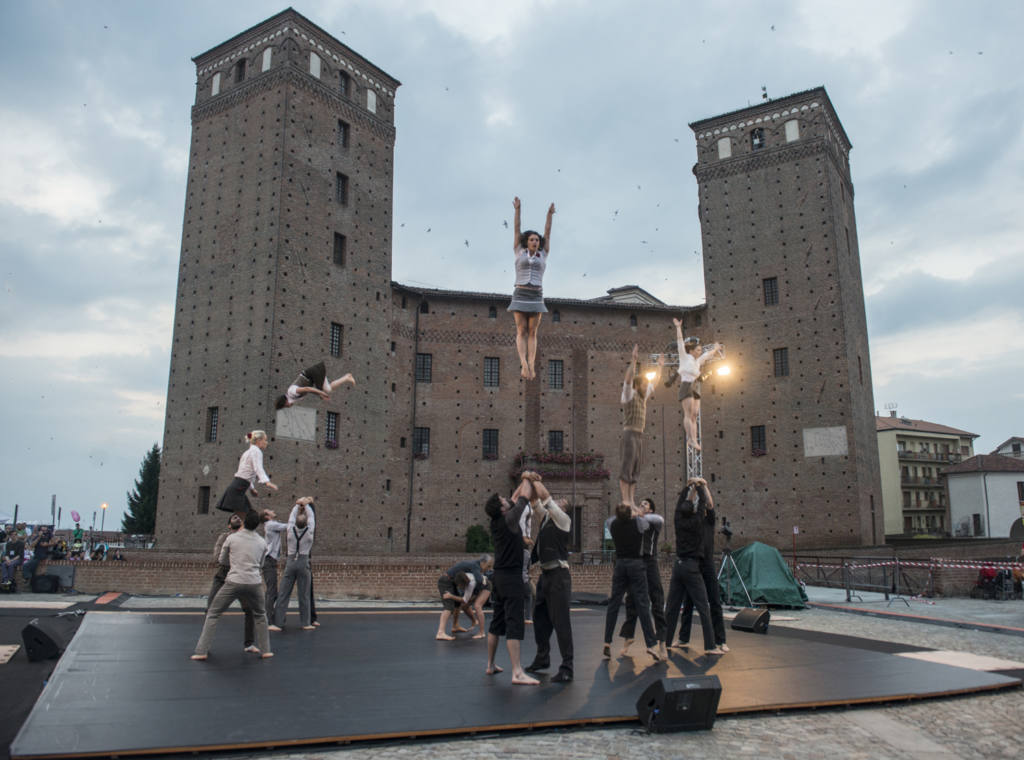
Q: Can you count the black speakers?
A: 3